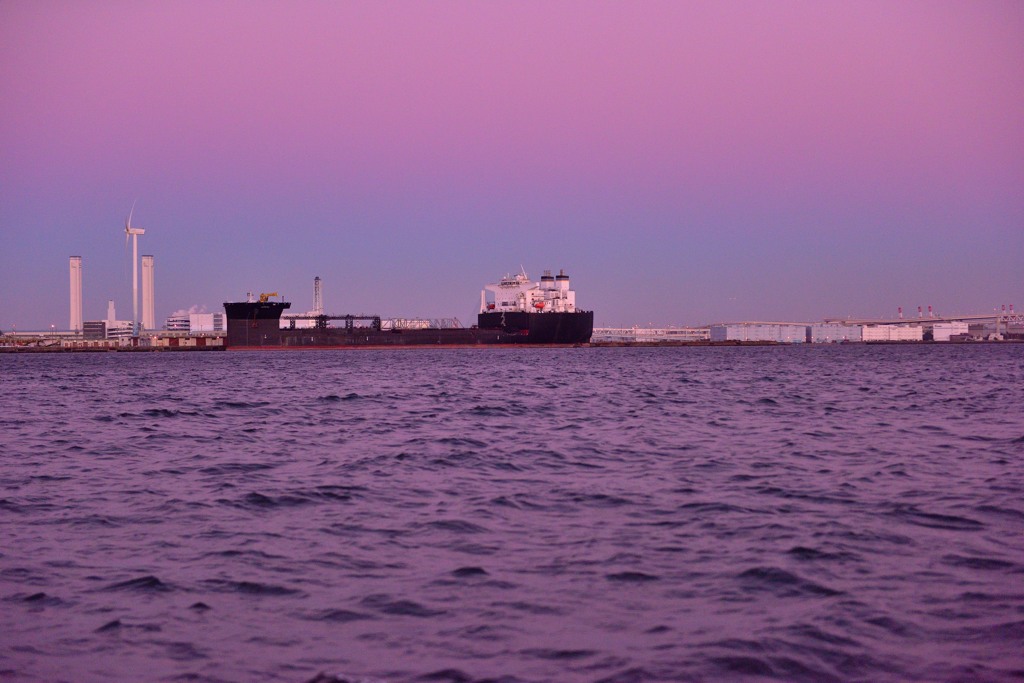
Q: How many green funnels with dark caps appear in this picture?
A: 0